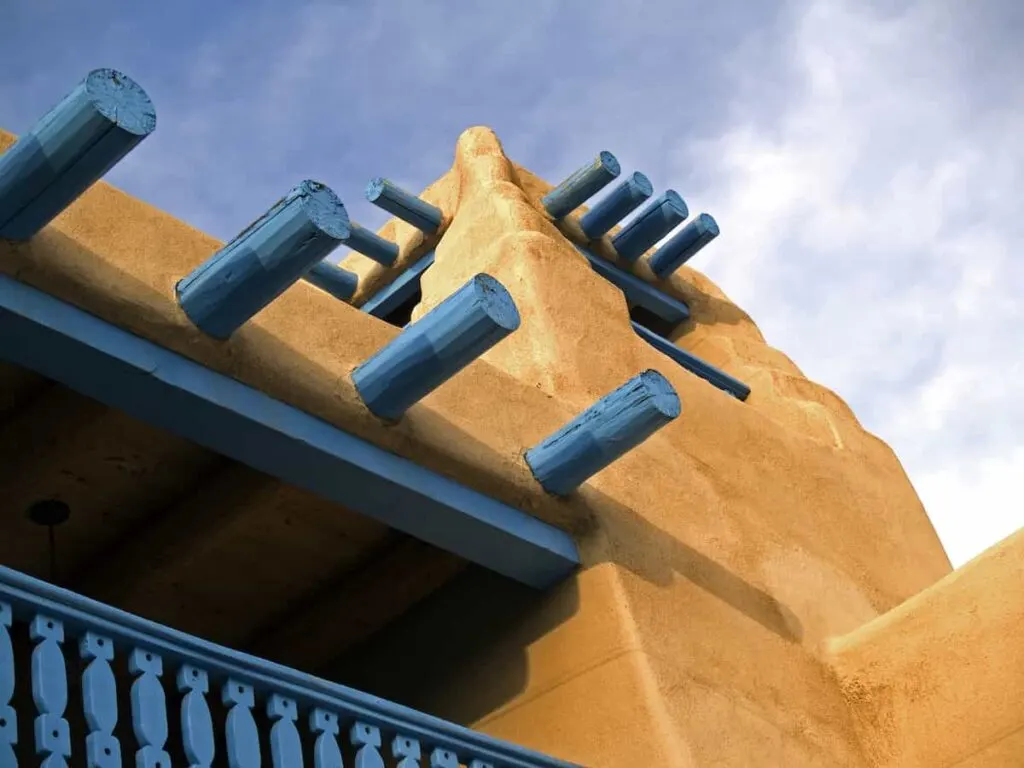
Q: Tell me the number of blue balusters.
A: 12